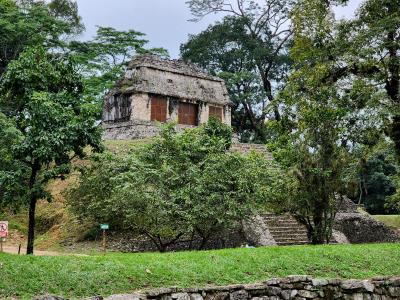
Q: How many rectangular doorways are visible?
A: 3